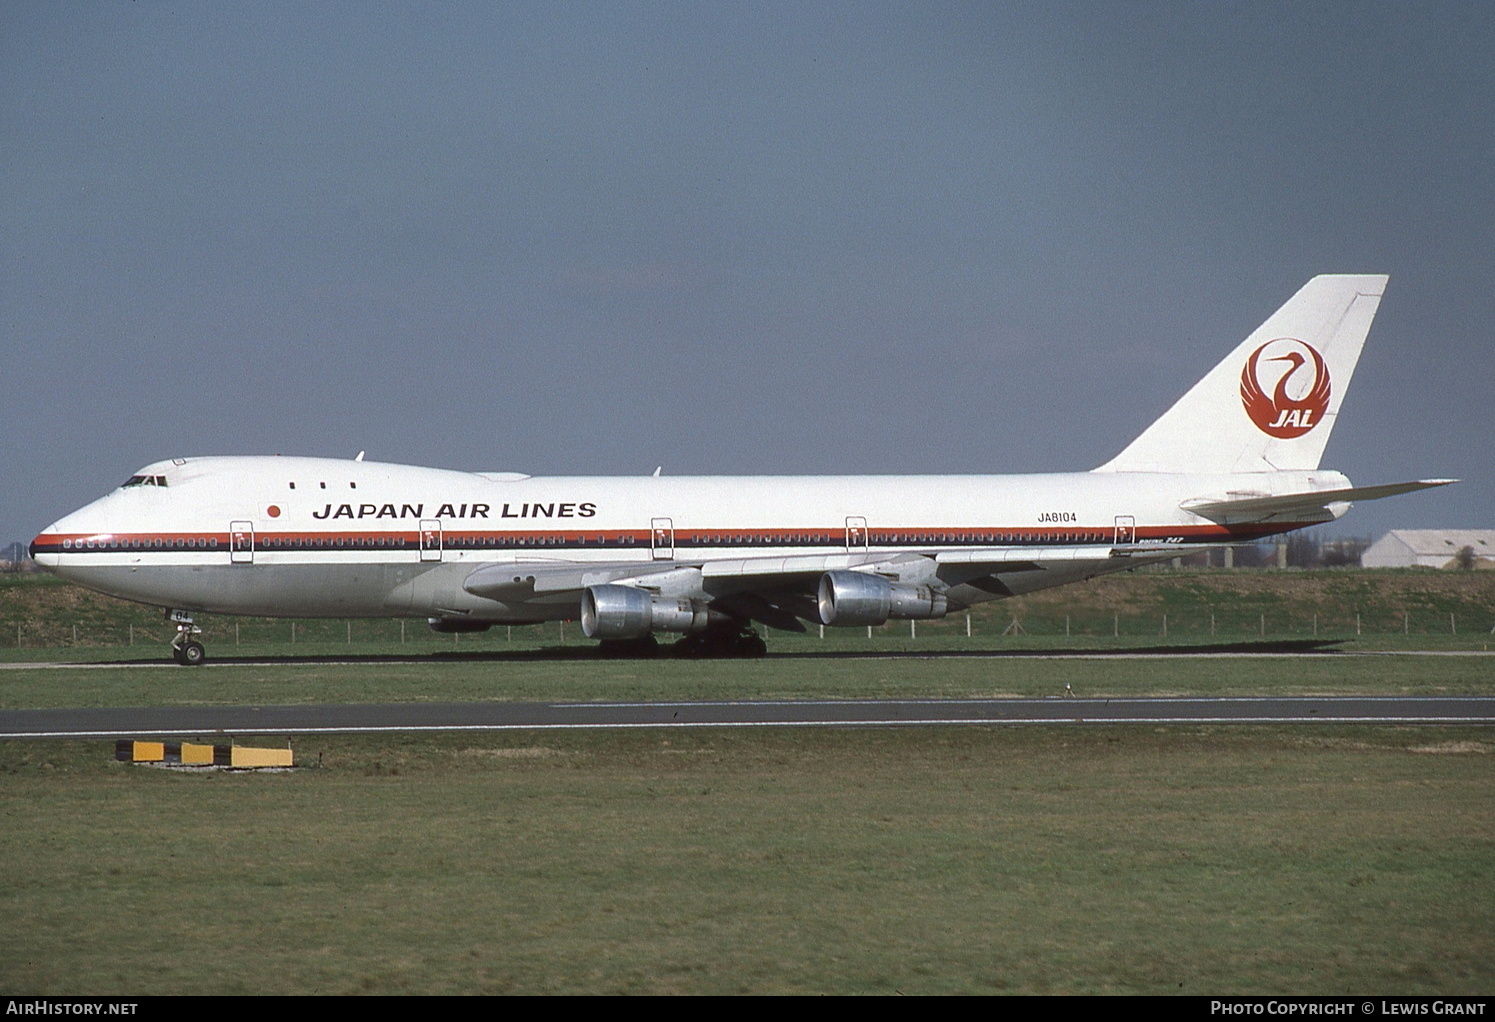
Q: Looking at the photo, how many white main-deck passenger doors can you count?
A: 5